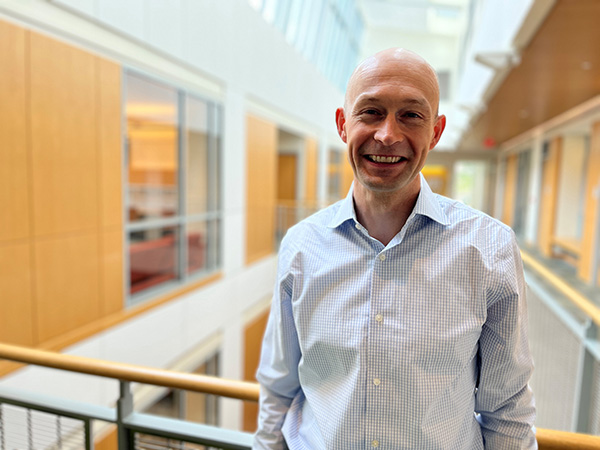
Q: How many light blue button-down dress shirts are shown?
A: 1